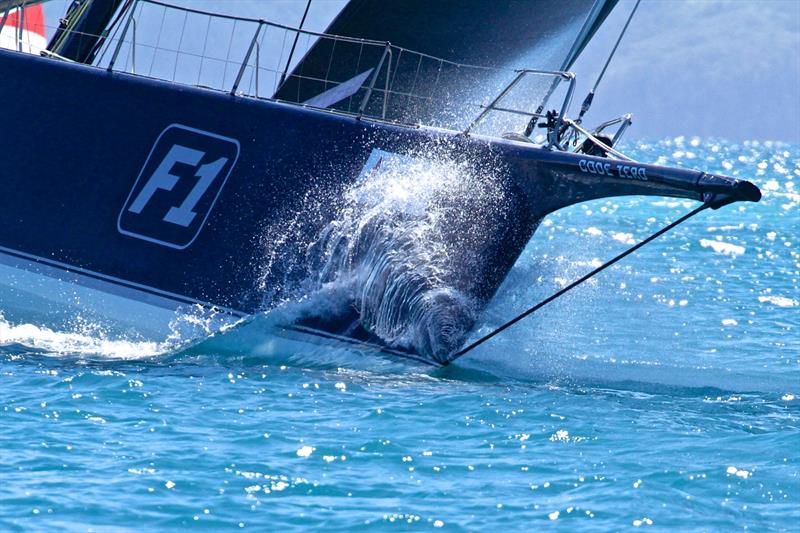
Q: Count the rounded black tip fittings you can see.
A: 1